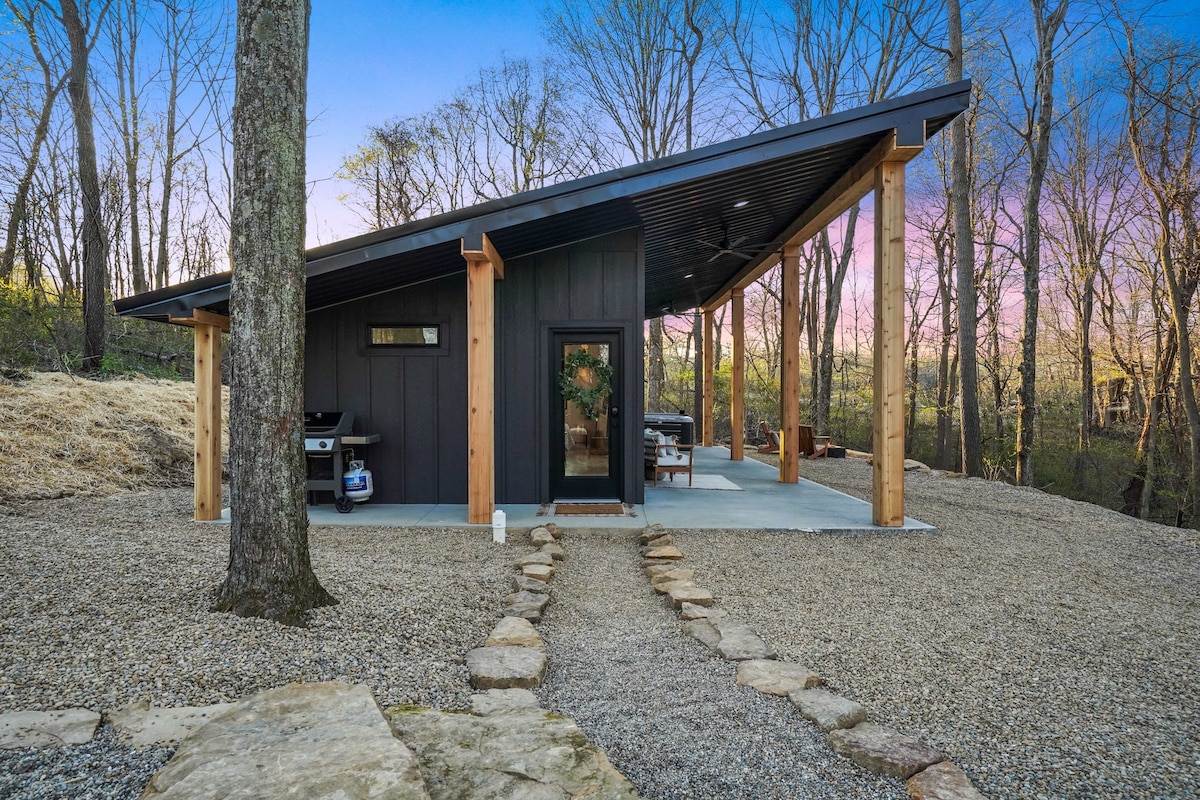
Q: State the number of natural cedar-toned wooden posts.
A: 6